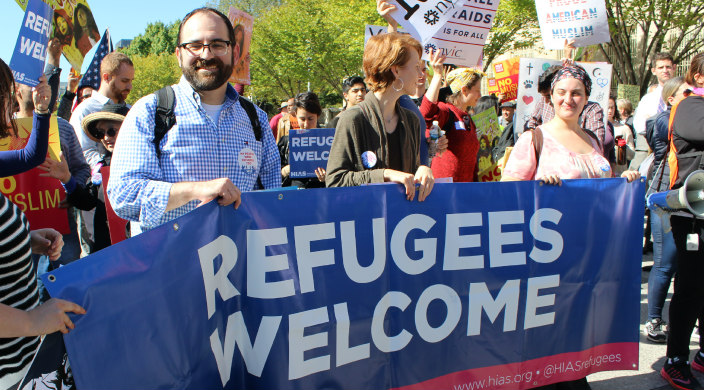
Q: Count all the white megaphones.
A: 1